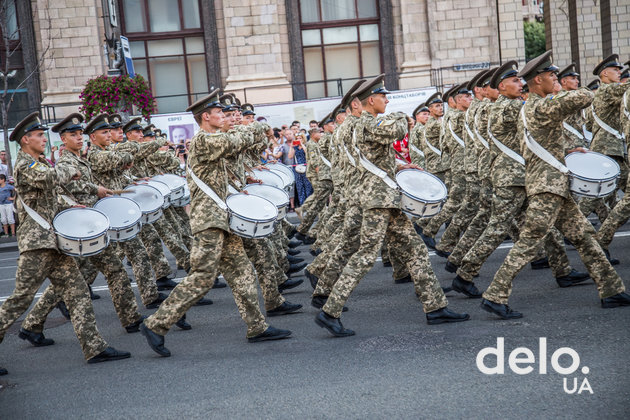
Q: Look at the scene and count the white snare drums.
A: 13